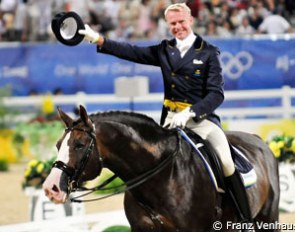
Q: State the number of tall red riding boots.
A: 0